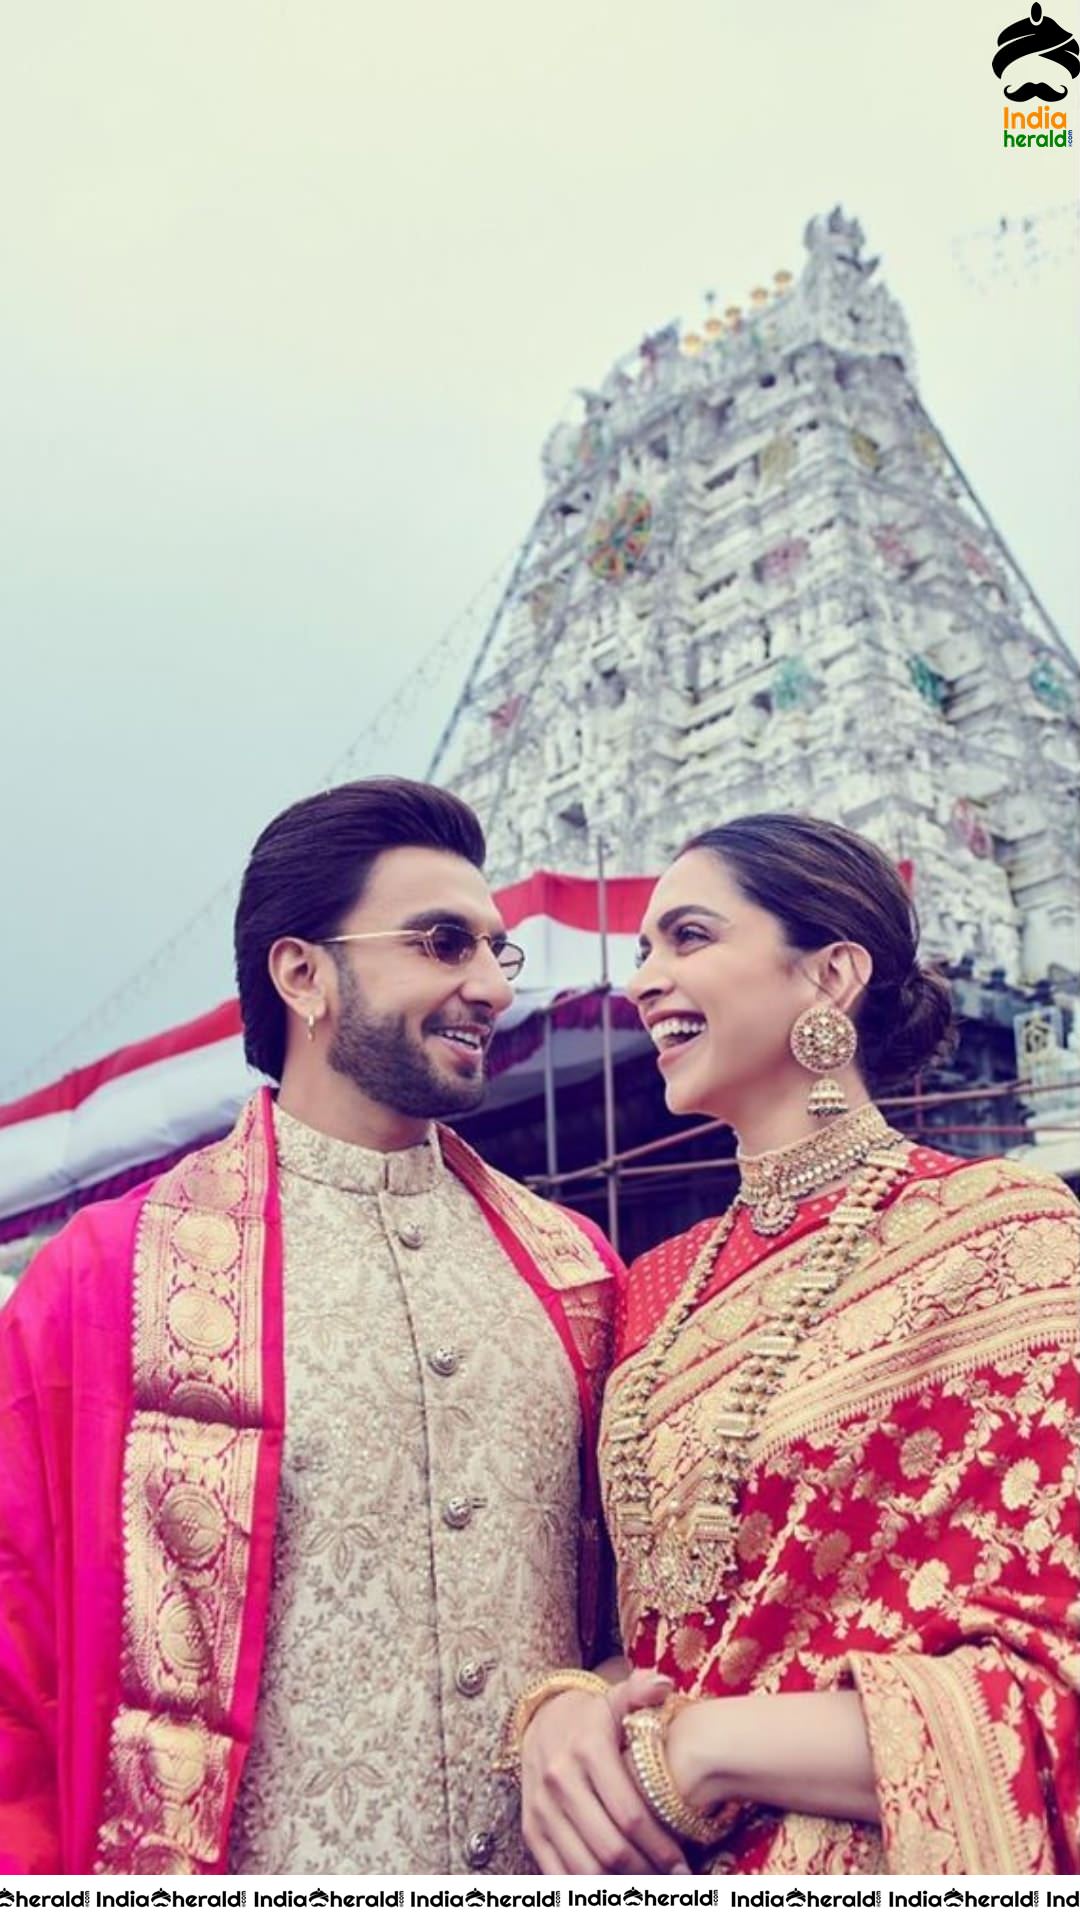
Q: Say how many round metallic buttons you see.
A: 5